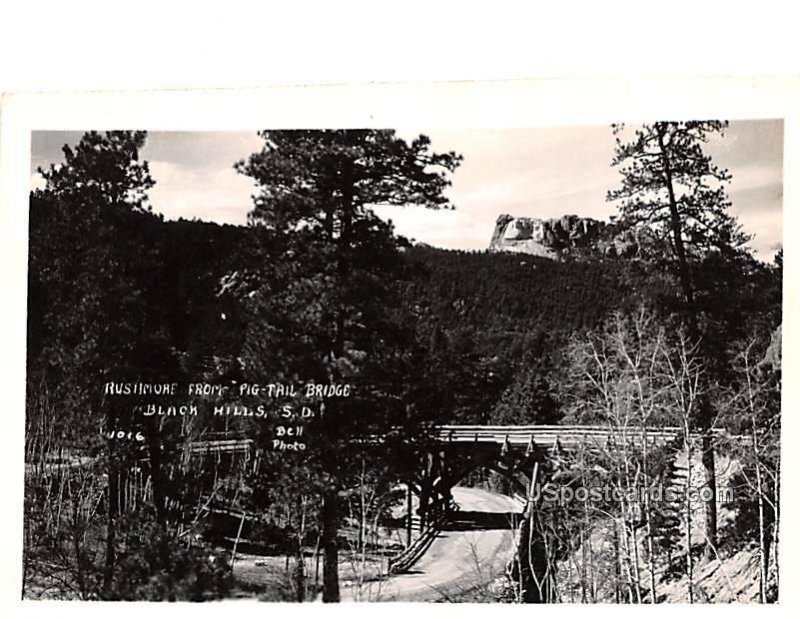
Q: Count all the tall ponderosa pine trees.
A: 3